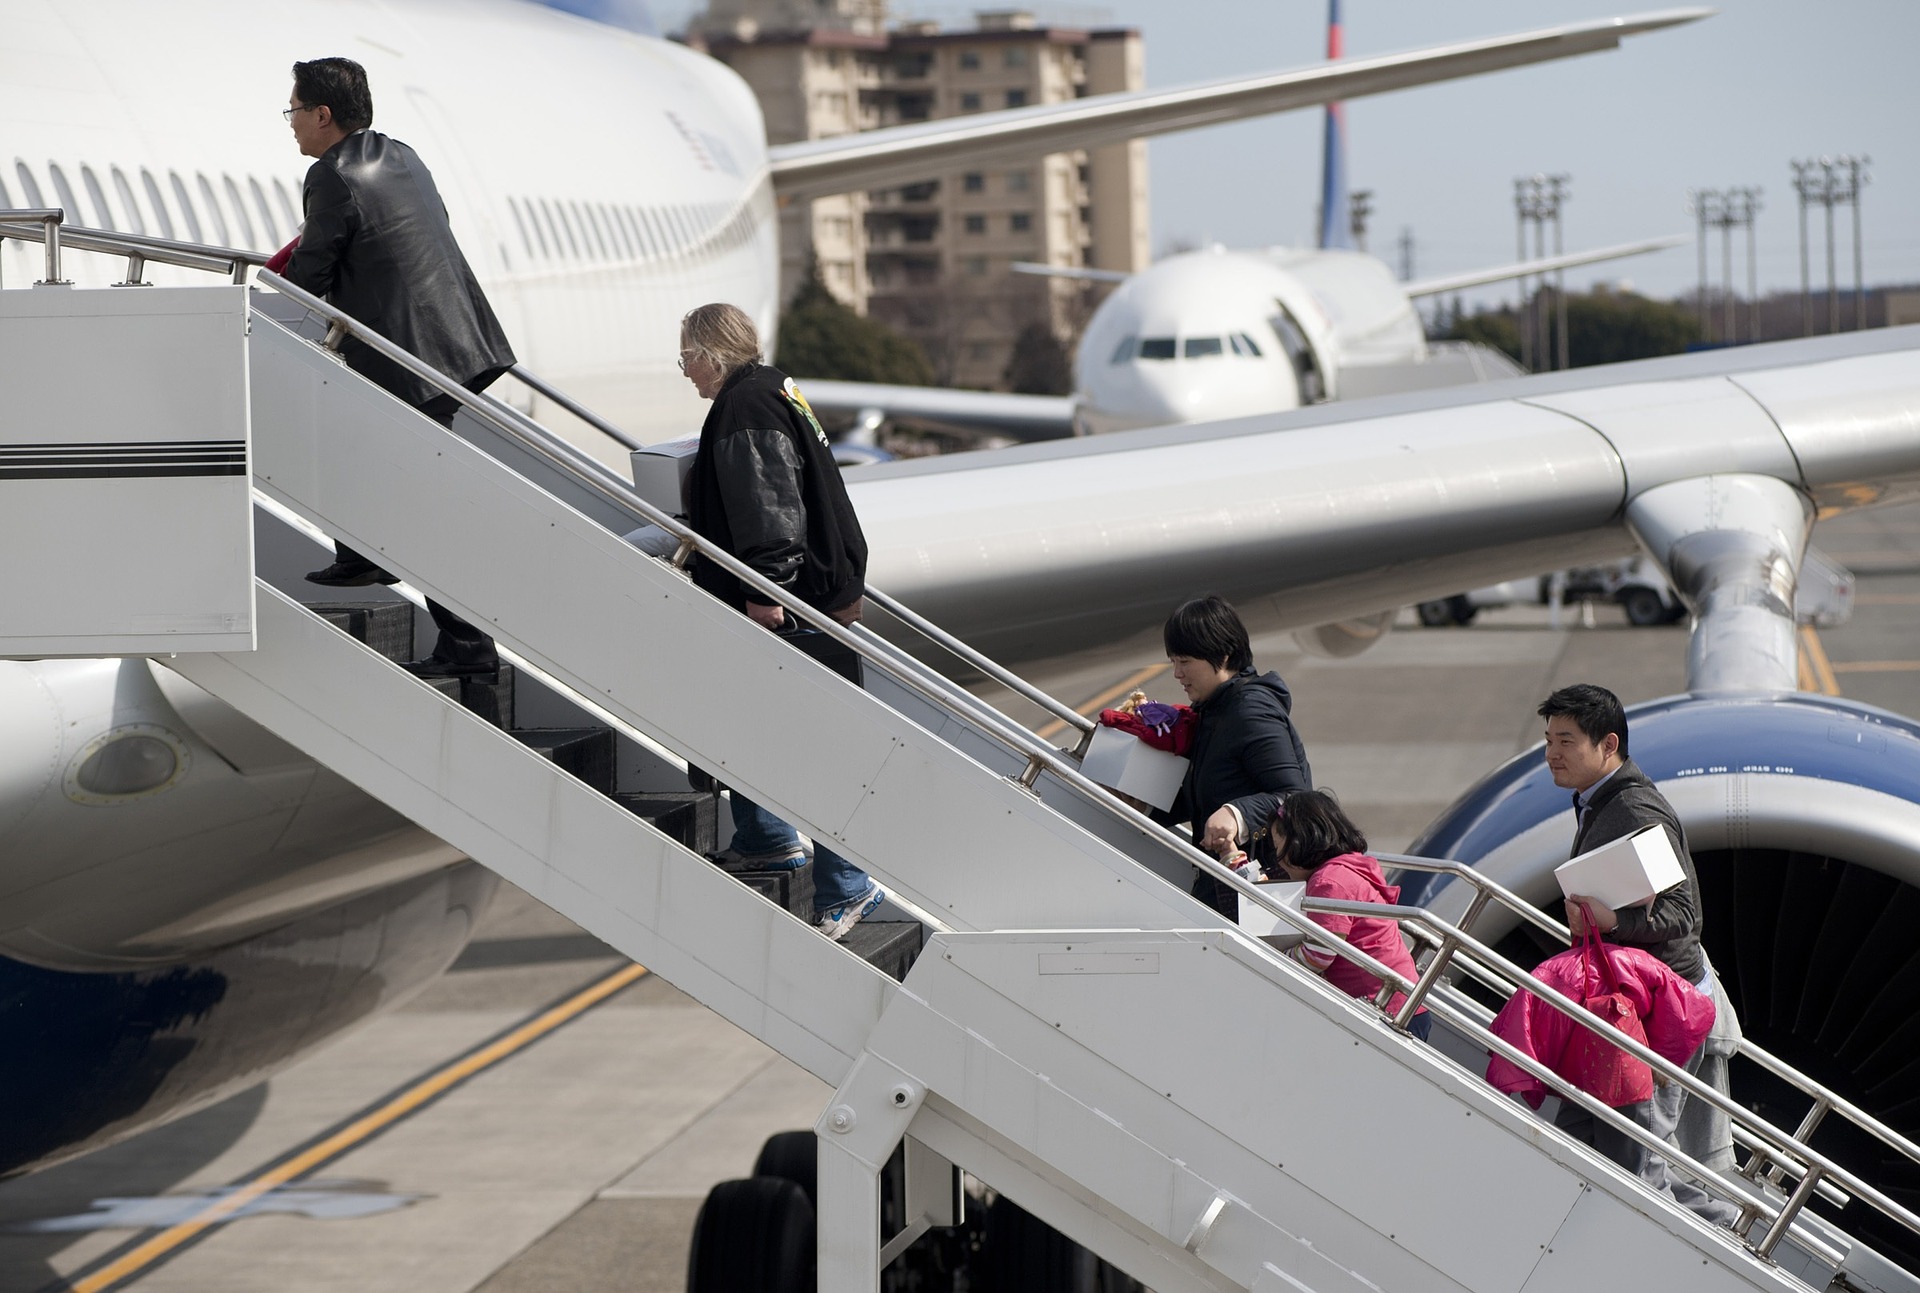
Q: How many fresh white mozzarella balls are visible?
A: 0